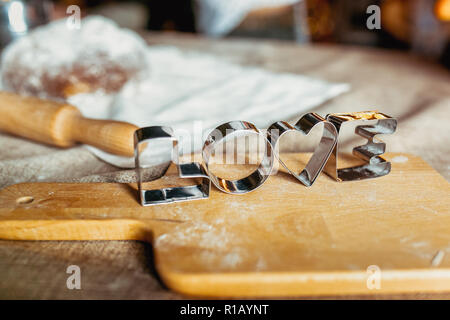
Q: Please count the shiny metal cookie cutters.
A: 4